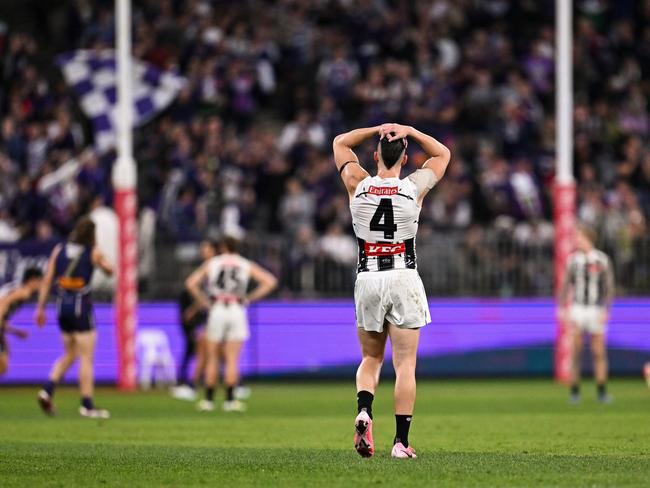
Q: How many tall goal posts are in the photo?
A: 2